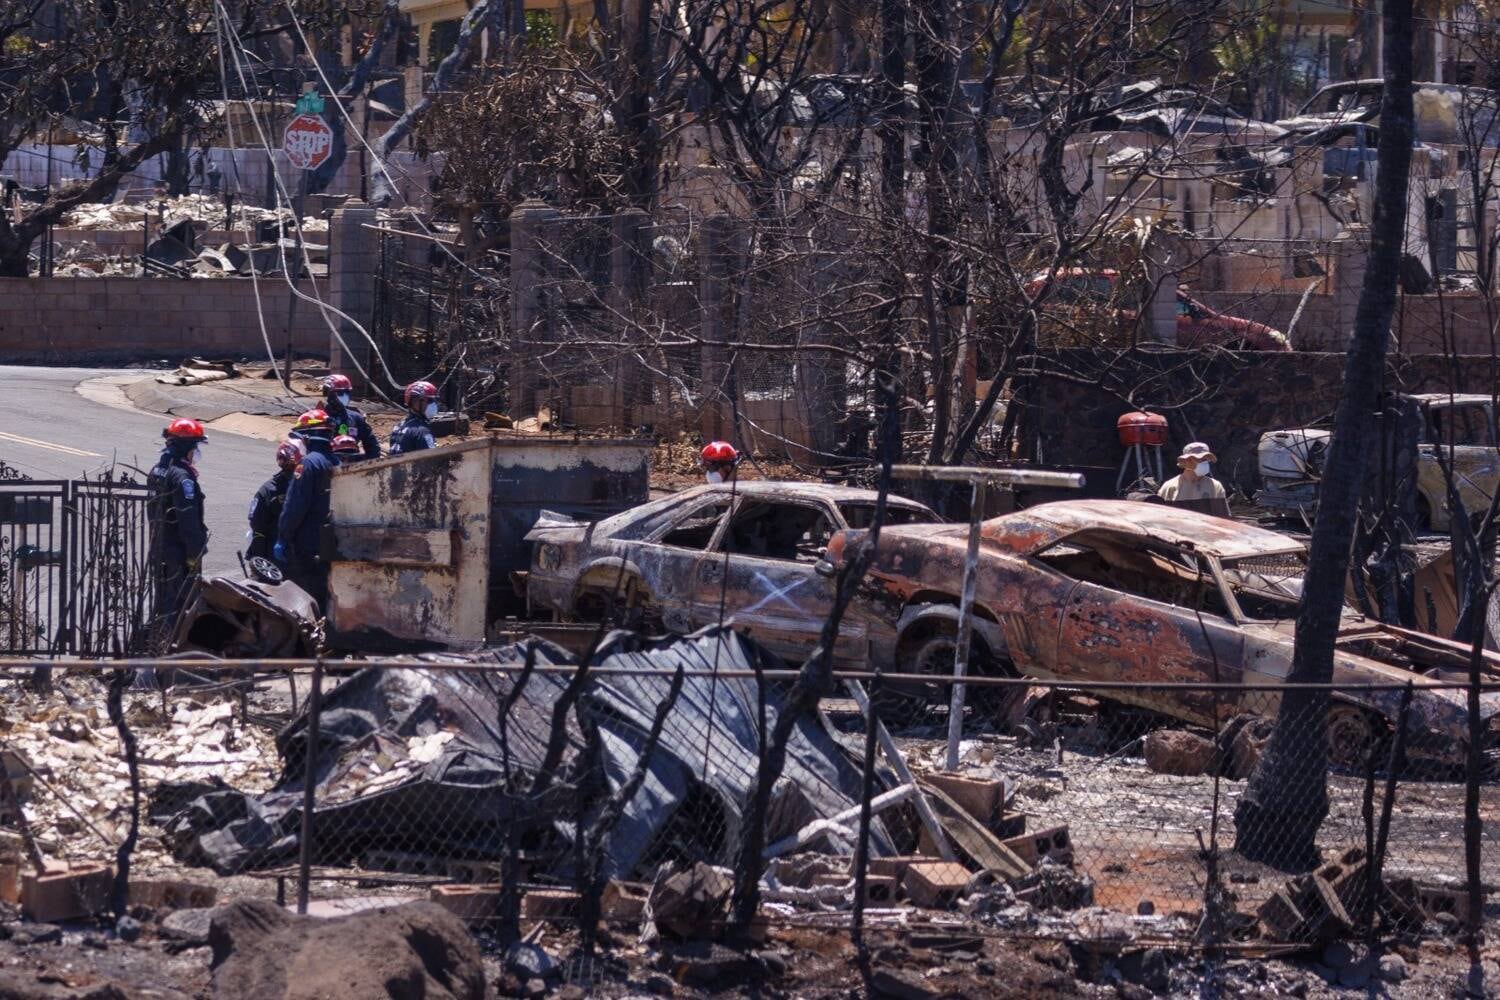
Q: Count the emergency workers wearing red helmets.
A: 7